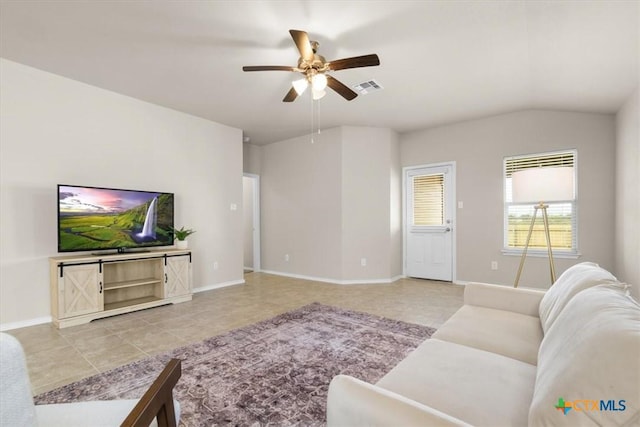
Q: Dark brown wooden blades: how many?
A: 5